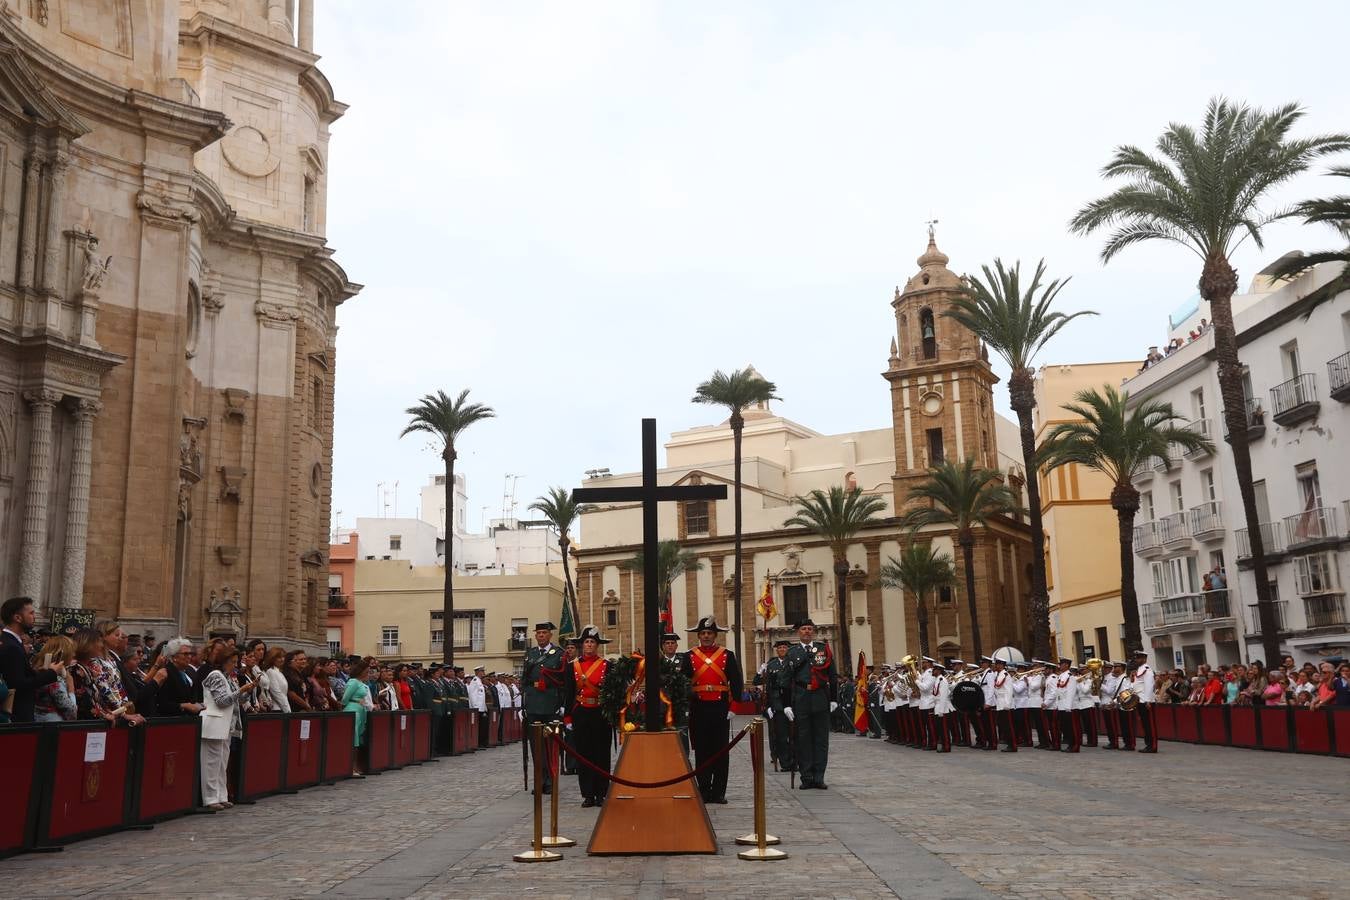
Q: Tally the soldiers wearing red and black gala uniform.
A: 2